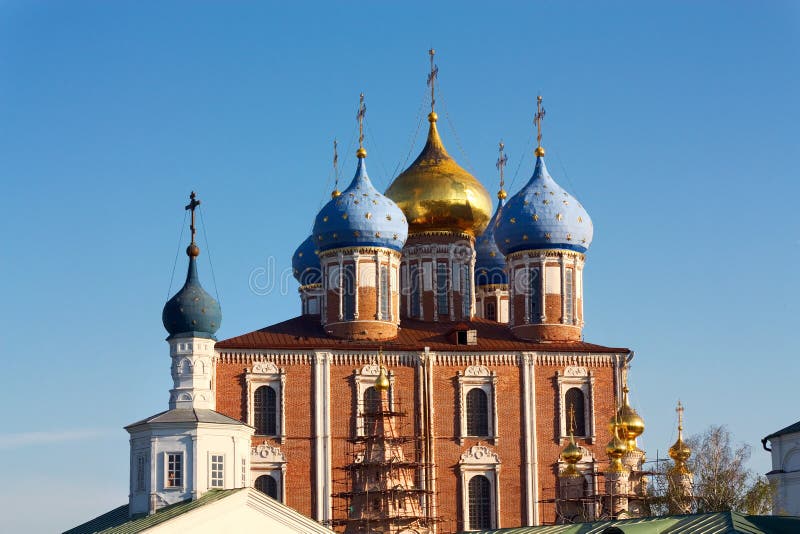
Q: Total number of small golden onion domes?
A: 5